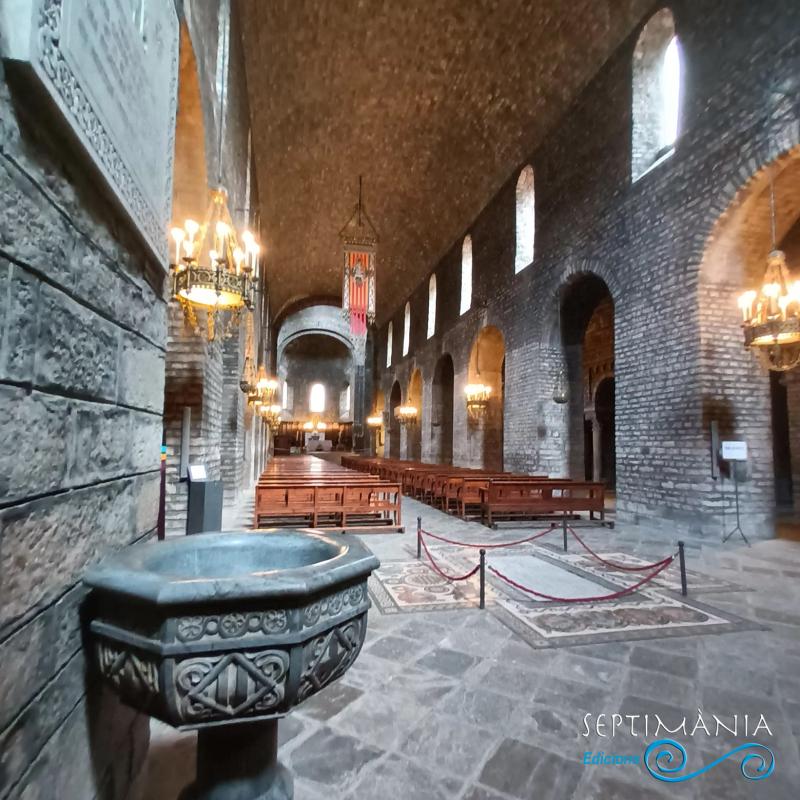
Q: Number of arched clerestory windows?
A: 6